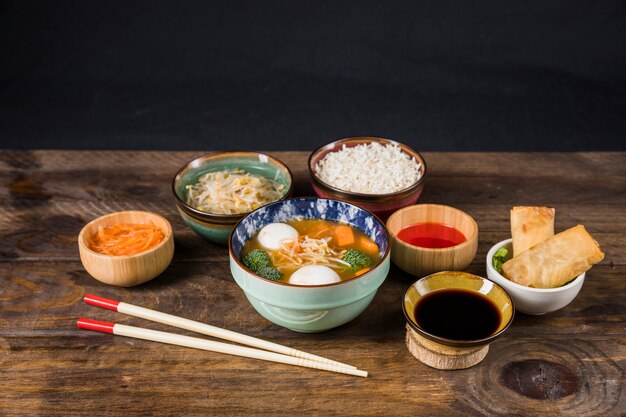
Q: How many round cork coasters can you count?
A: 1